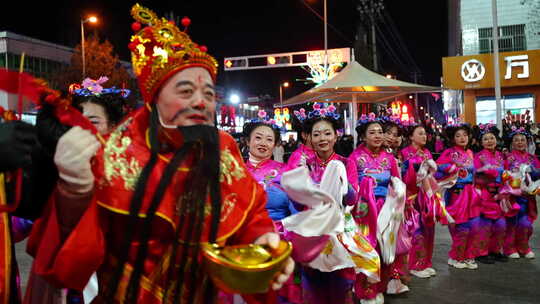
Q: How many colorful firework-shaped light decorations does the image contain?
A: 1